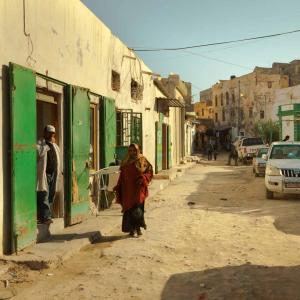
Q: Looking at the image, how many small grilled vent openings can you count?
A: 2